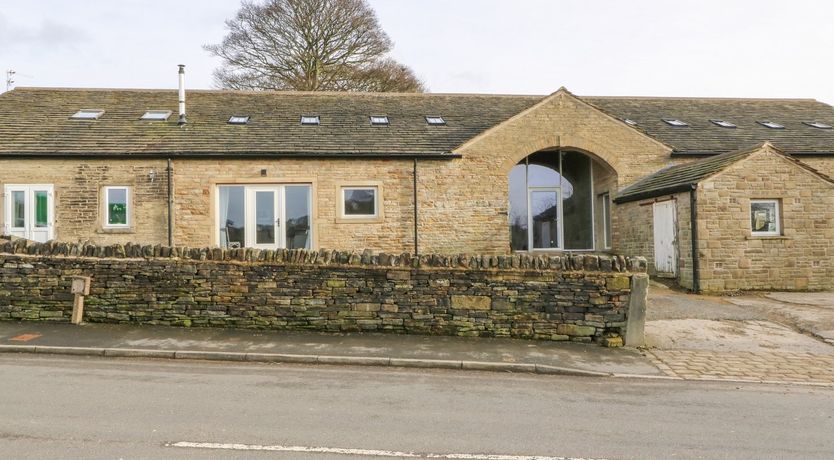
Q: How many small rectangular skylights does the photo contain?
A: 11